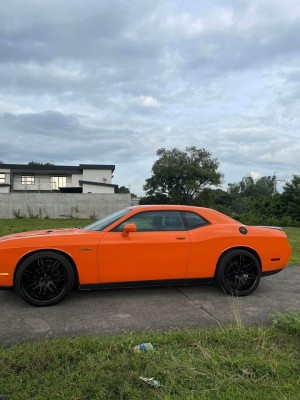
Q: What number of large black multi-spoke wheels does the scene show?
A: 2